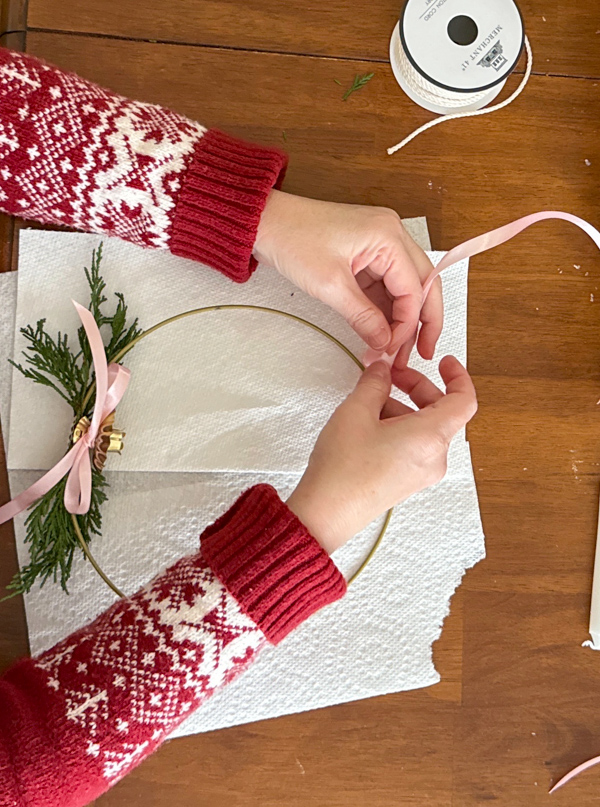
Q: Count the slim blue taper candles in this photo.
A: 0